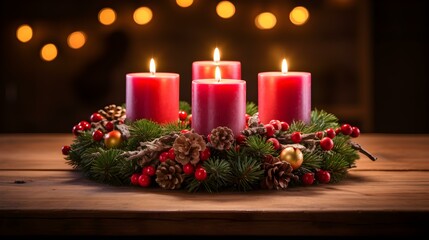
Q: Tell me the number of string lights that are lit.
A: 9